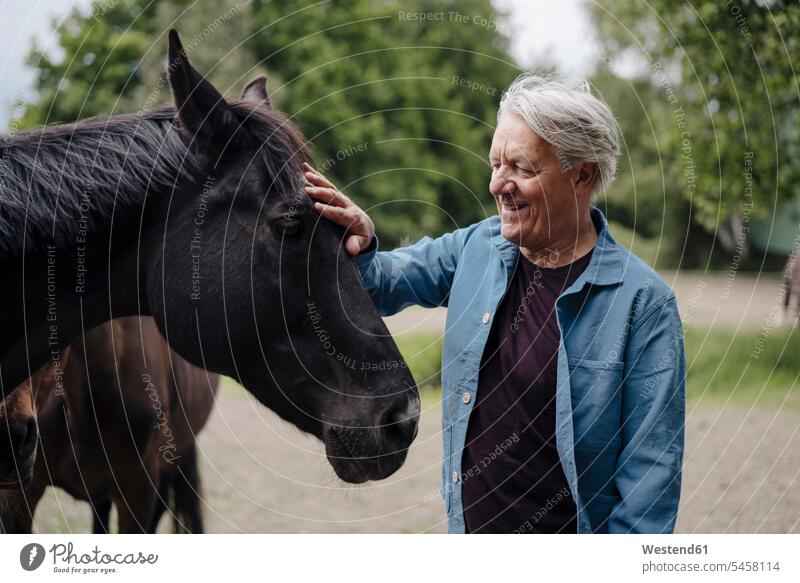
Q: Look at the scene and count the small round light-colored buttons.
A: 3